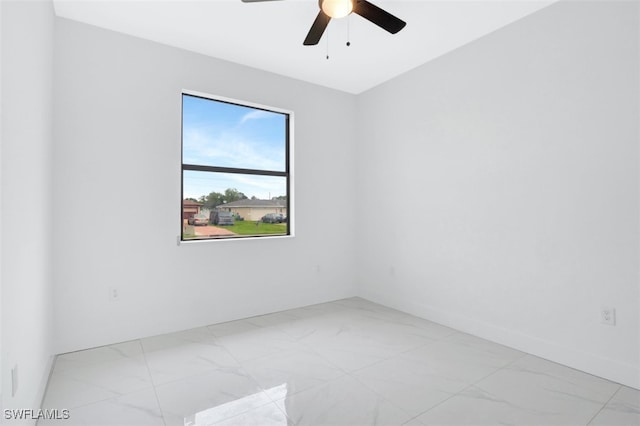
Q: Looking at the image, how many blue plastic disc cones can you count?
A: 0